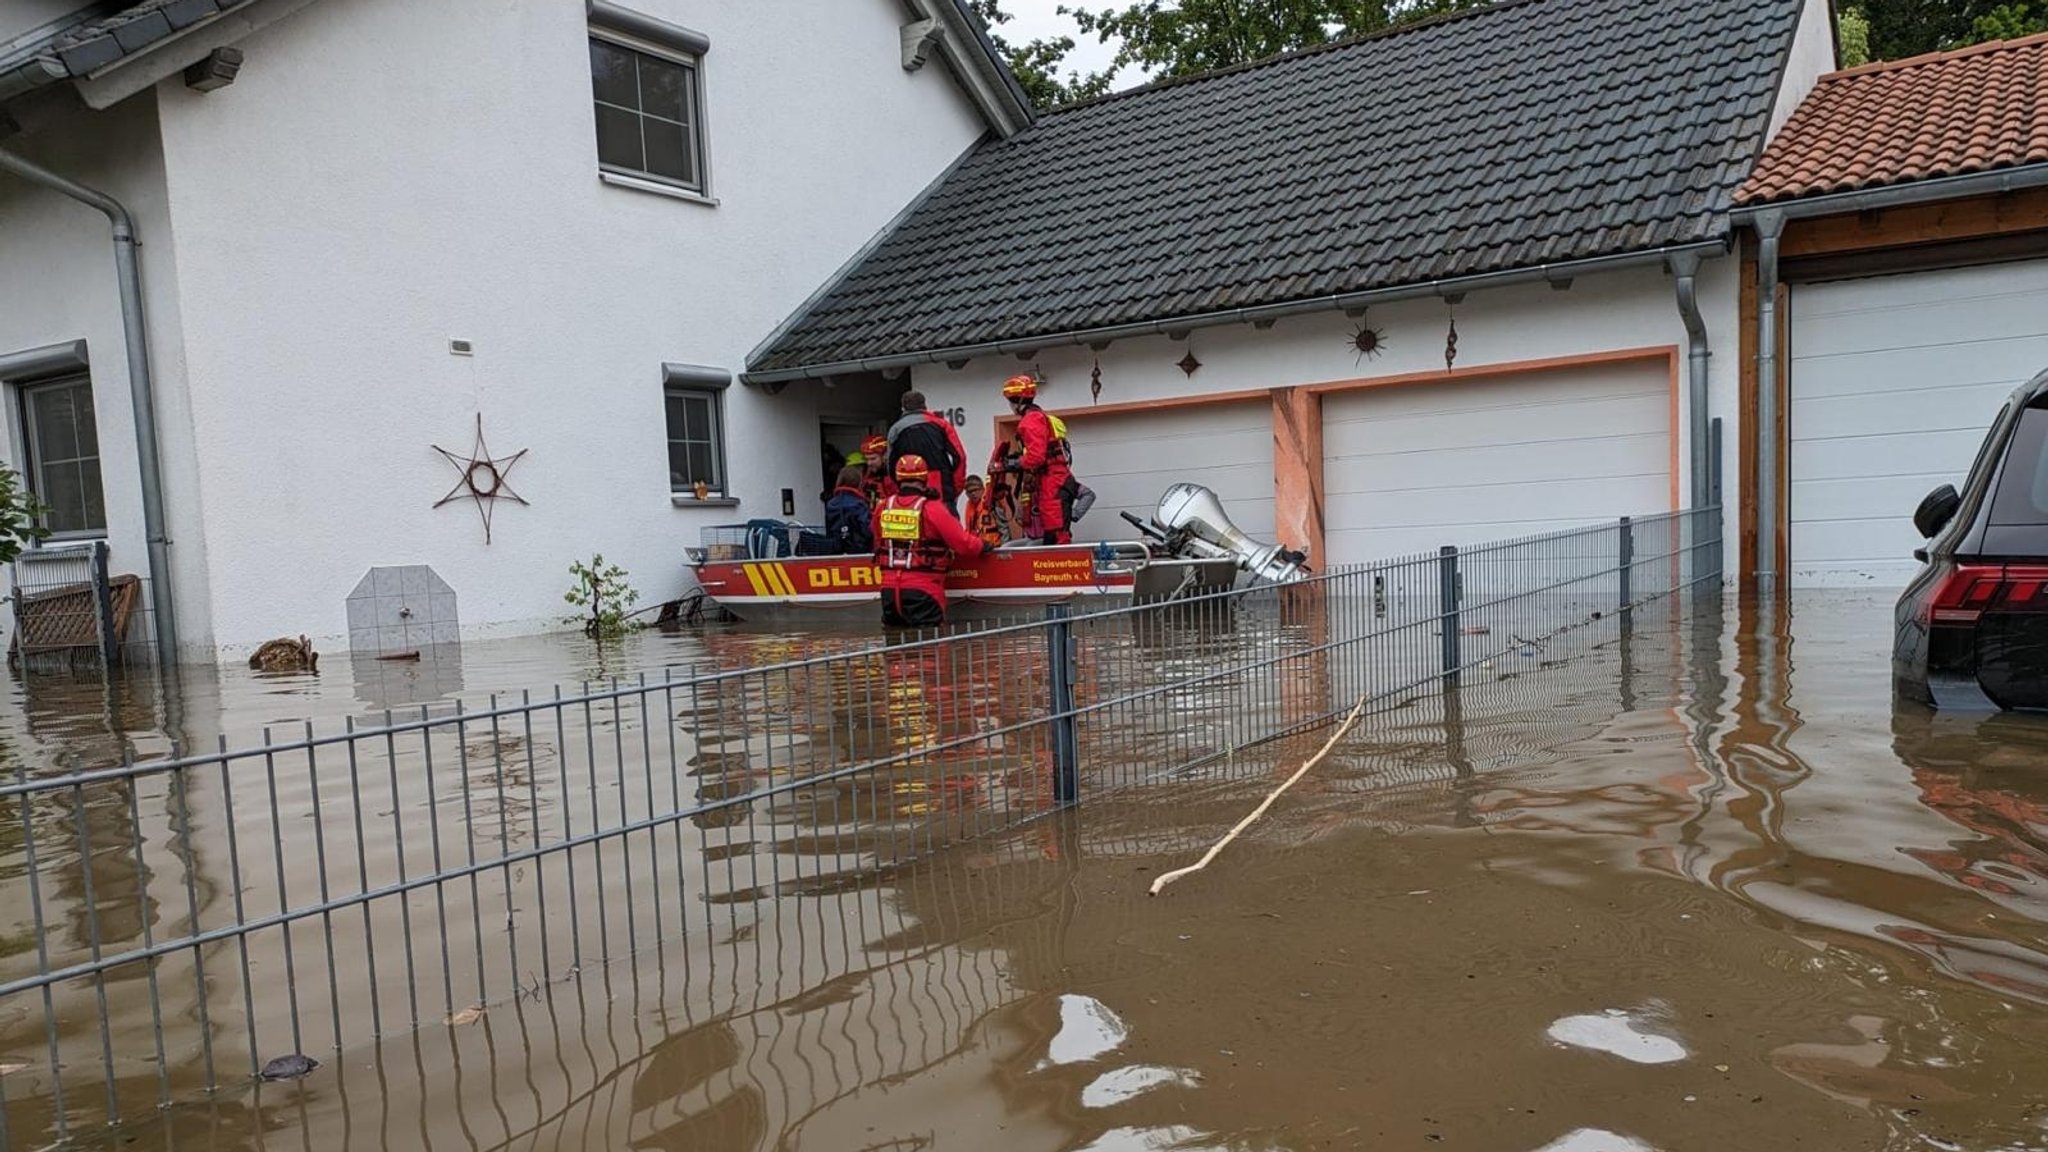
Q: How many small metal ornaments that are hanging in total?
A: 4